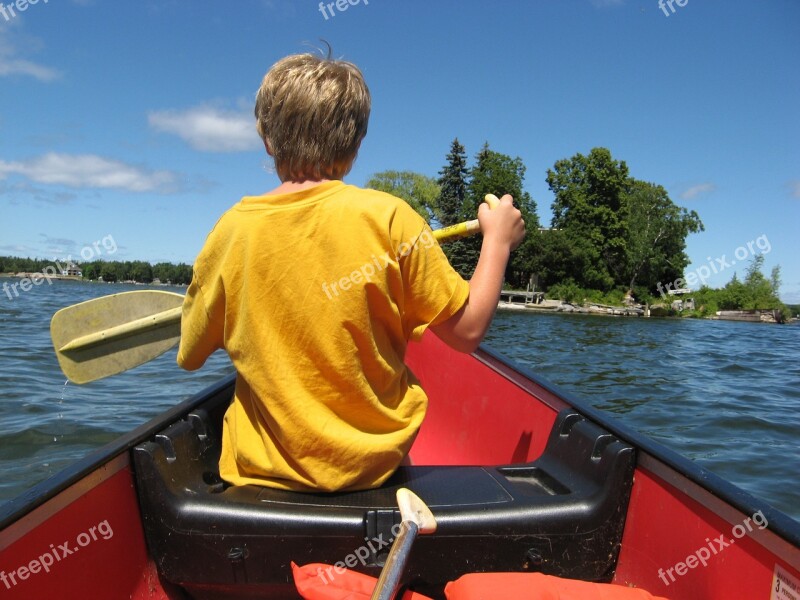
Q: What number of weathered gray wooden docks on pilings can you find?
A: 1